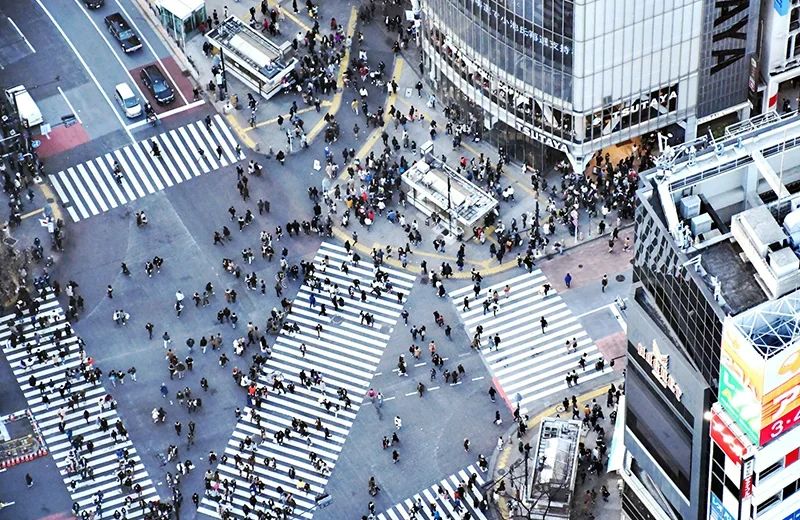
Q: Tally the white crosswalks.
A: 5